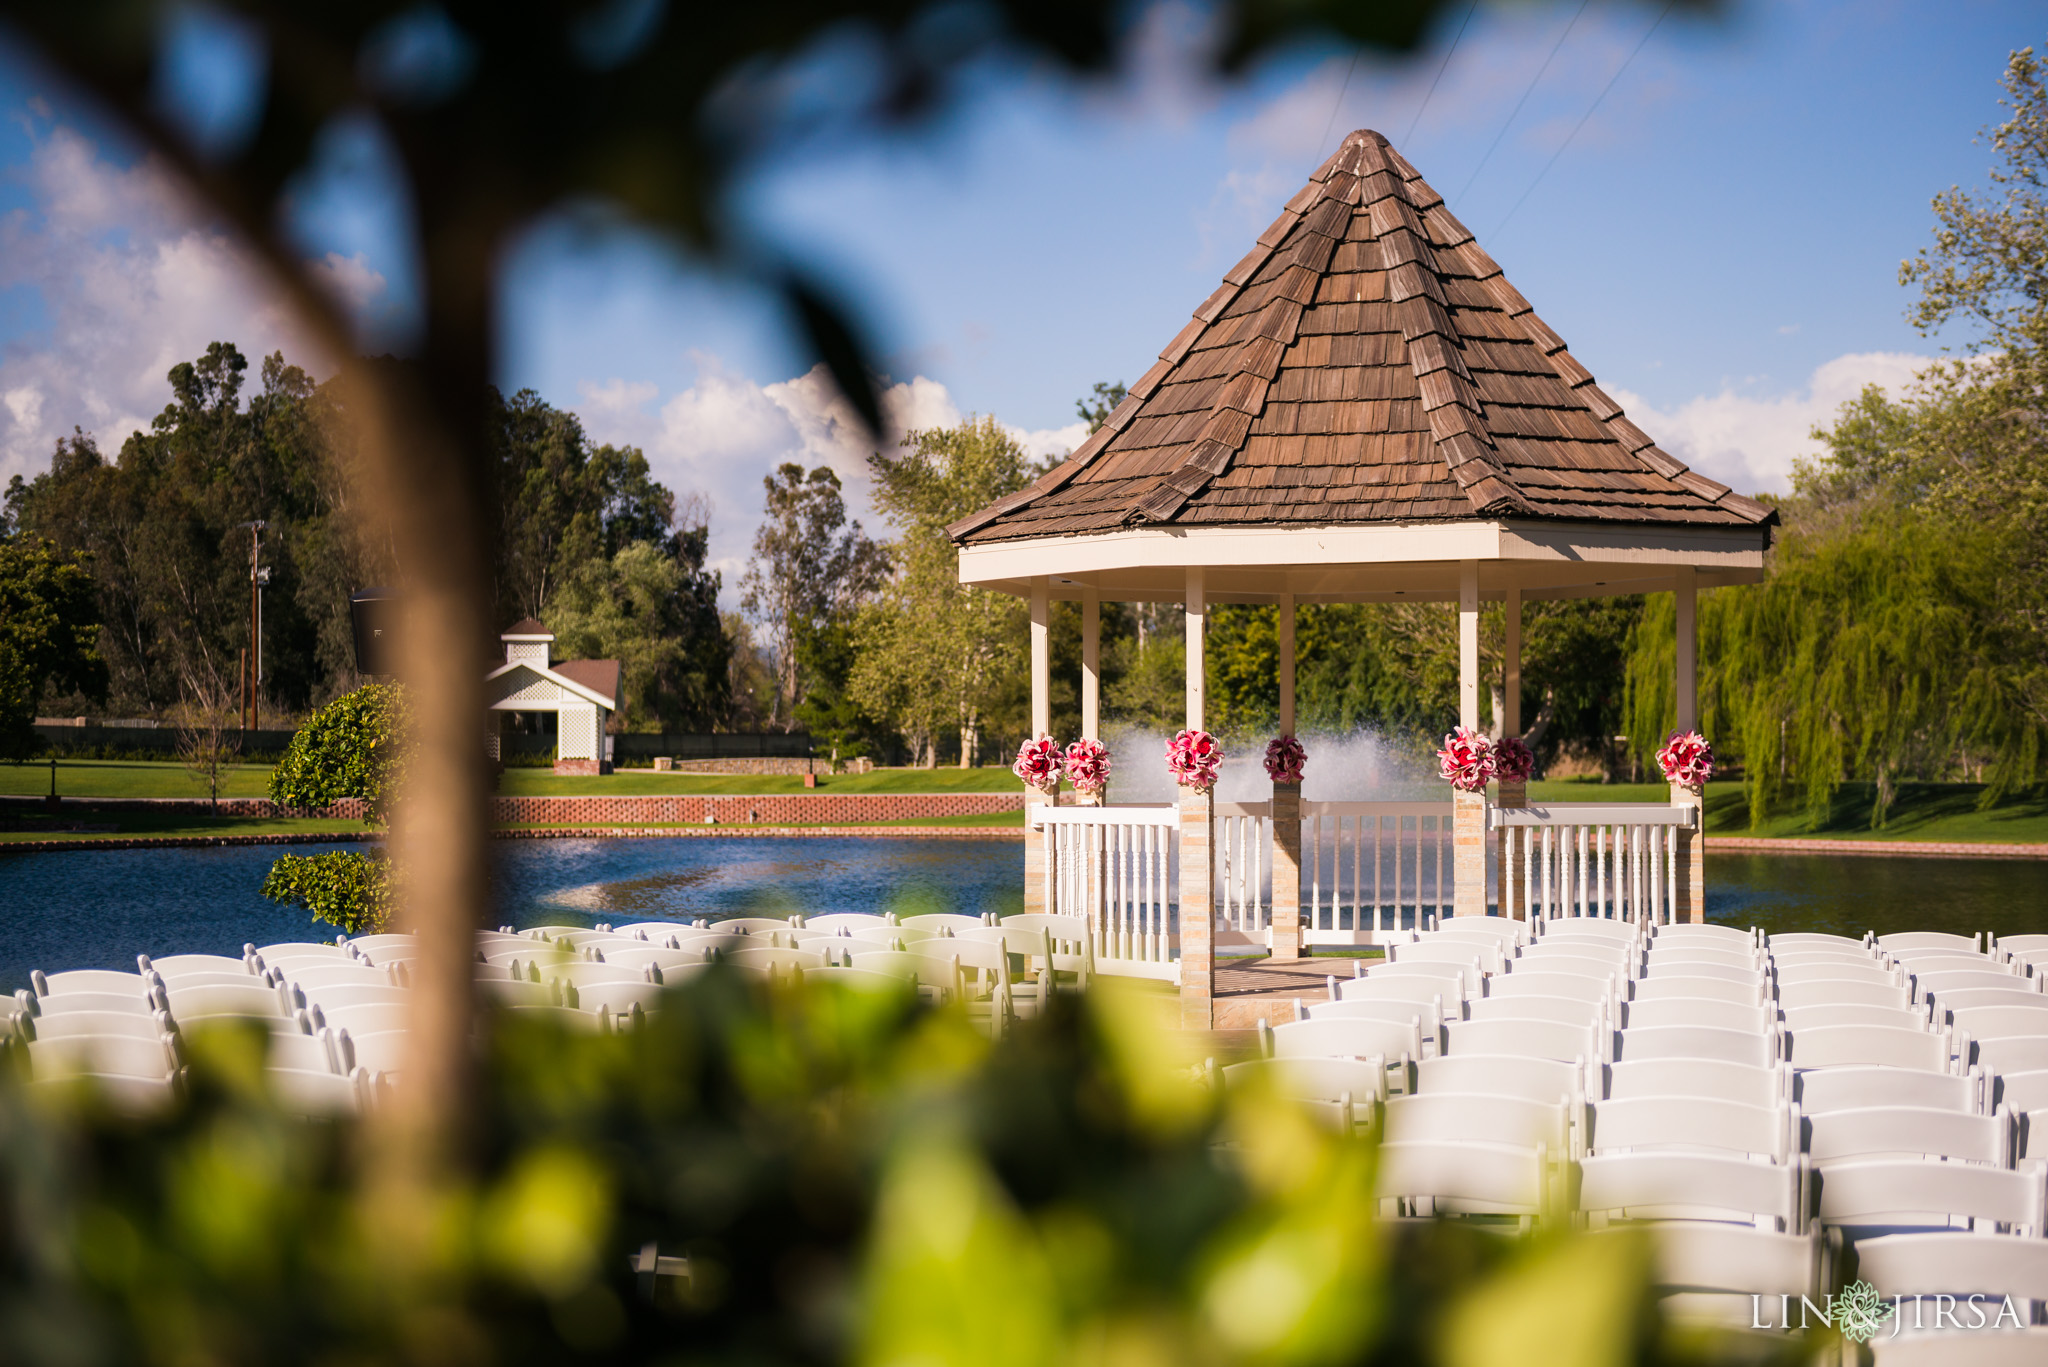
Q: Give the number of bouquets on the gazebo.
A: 7